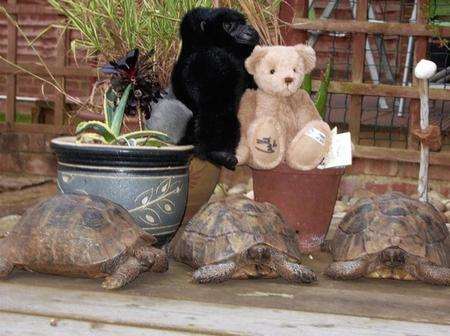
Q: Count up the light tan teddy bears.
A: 1